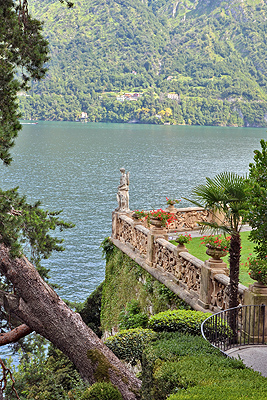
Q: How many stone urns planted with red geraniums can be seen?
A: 6